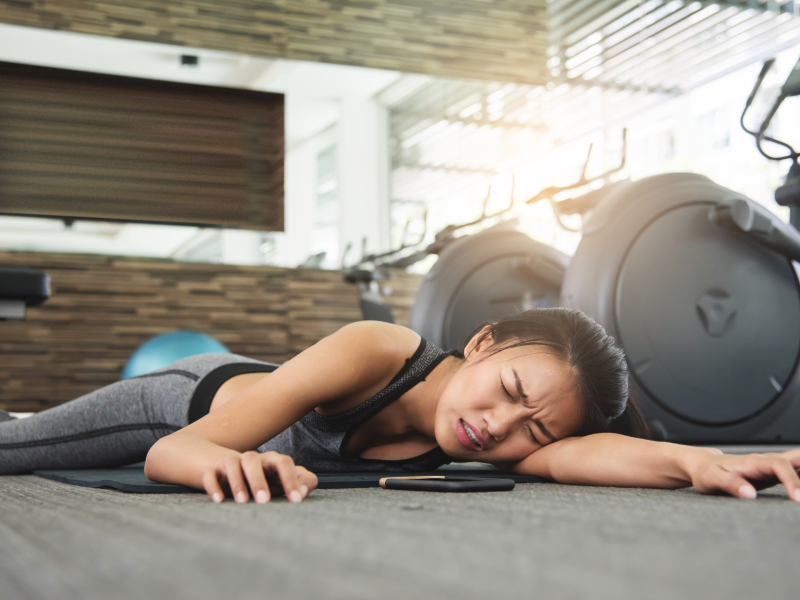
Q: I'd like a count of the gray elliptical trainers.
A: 2